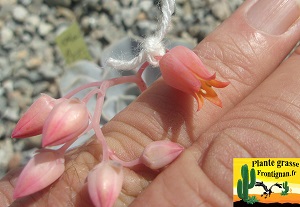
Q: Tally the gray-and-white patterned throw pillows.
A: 0